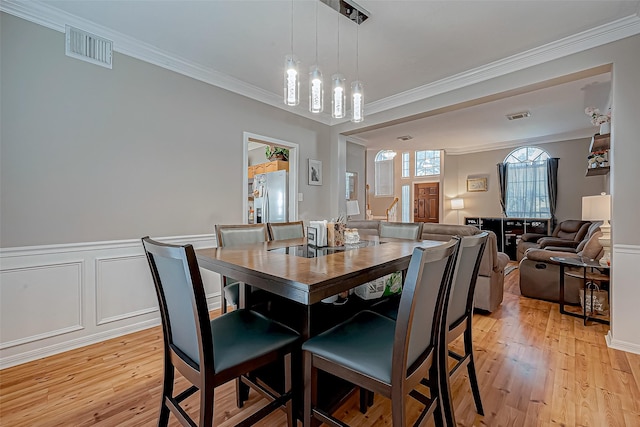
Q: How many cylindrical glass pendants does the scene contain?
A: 4